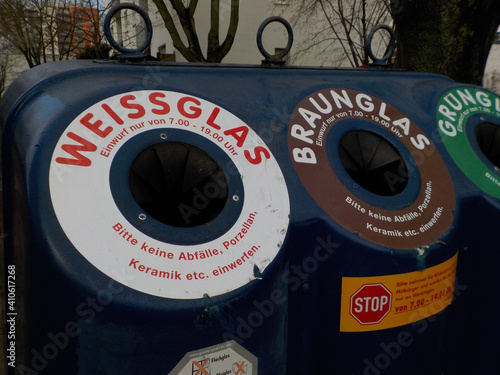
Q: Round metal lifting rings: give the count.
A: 3